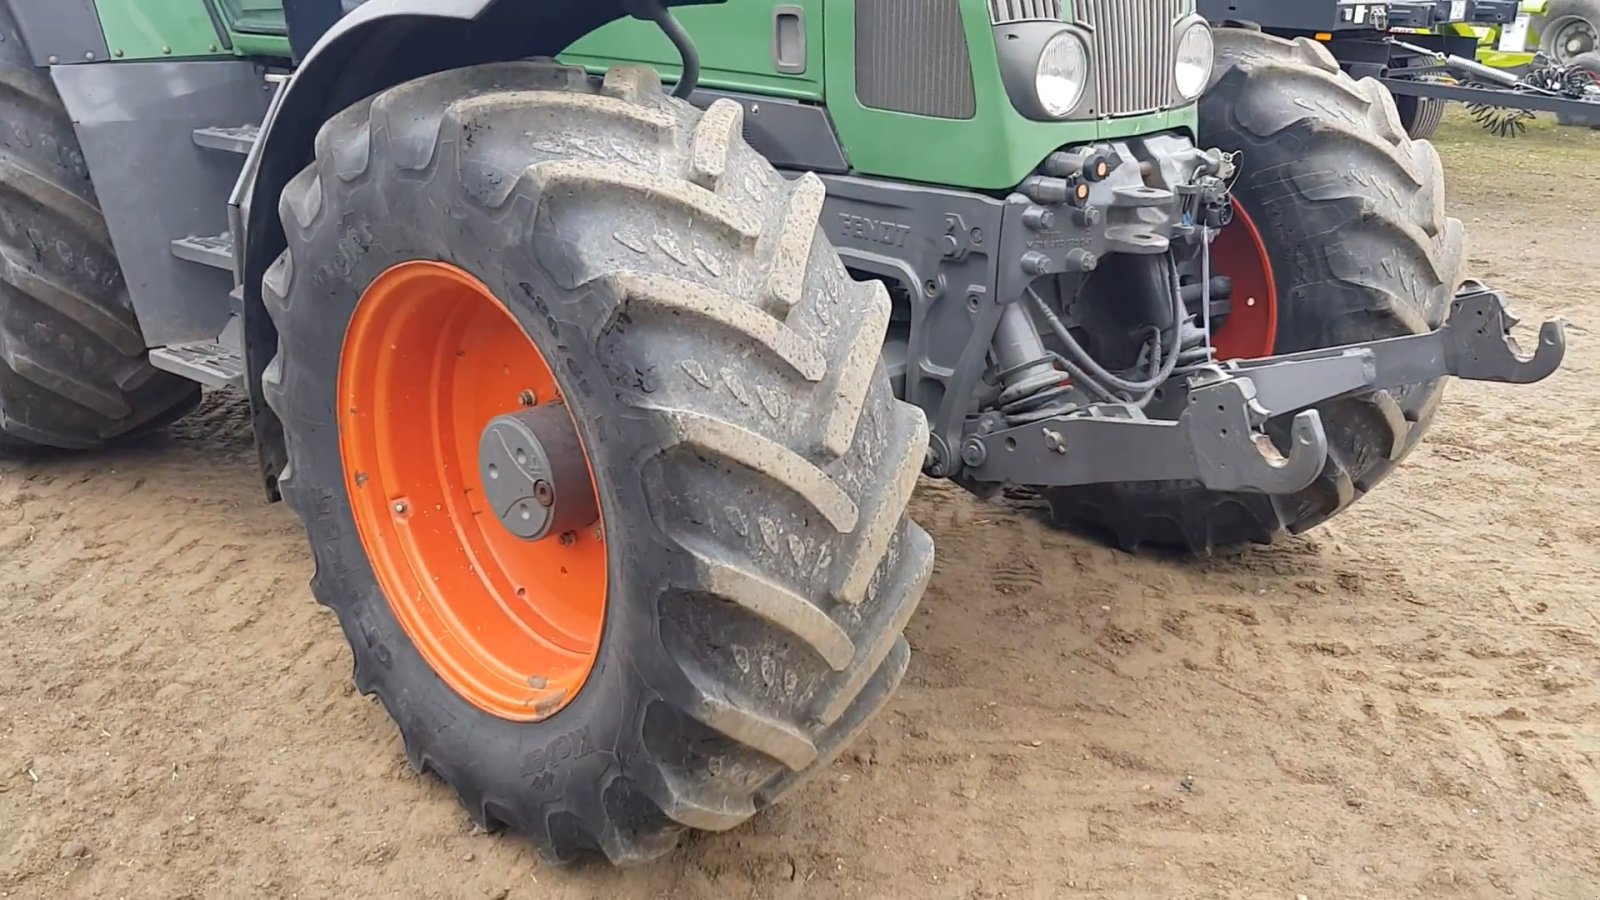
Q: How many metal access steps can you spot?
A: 3